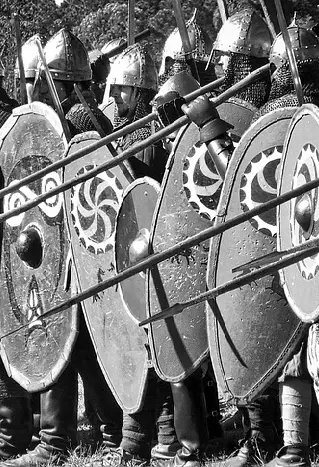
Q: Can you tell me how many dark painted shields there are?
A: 6